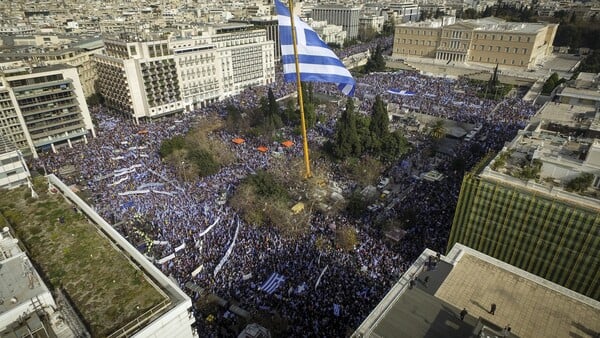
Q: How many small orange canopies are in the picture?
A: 3